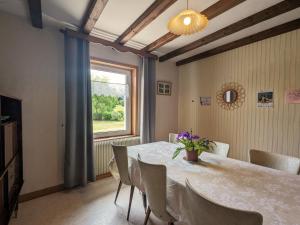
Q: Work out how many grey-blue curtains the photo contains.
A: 2